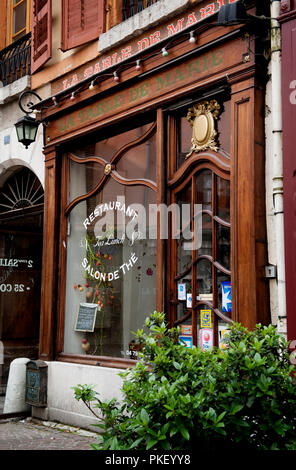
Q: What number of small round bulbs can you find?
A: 8